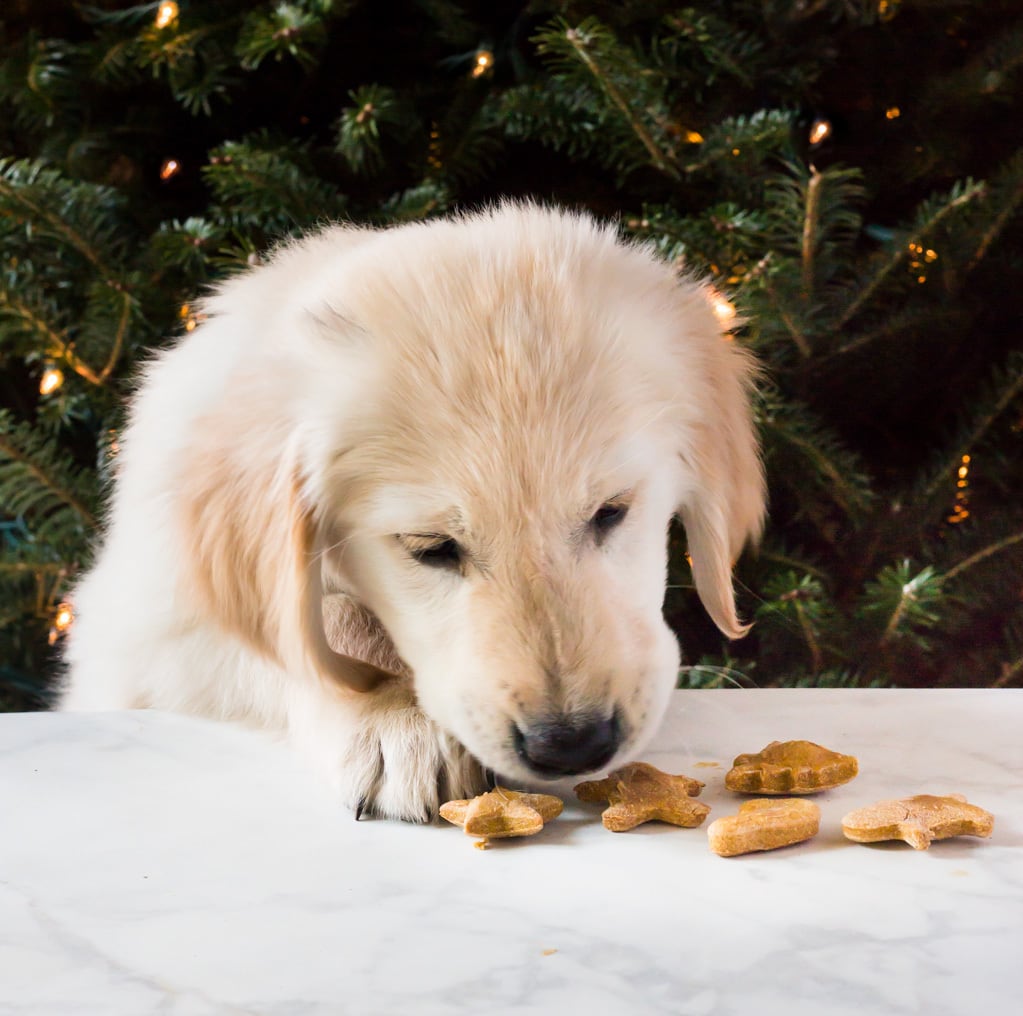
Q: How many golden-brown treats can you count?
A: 5